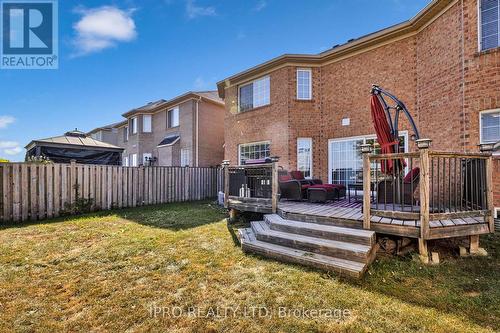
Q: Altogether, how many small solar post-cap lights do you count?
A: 5